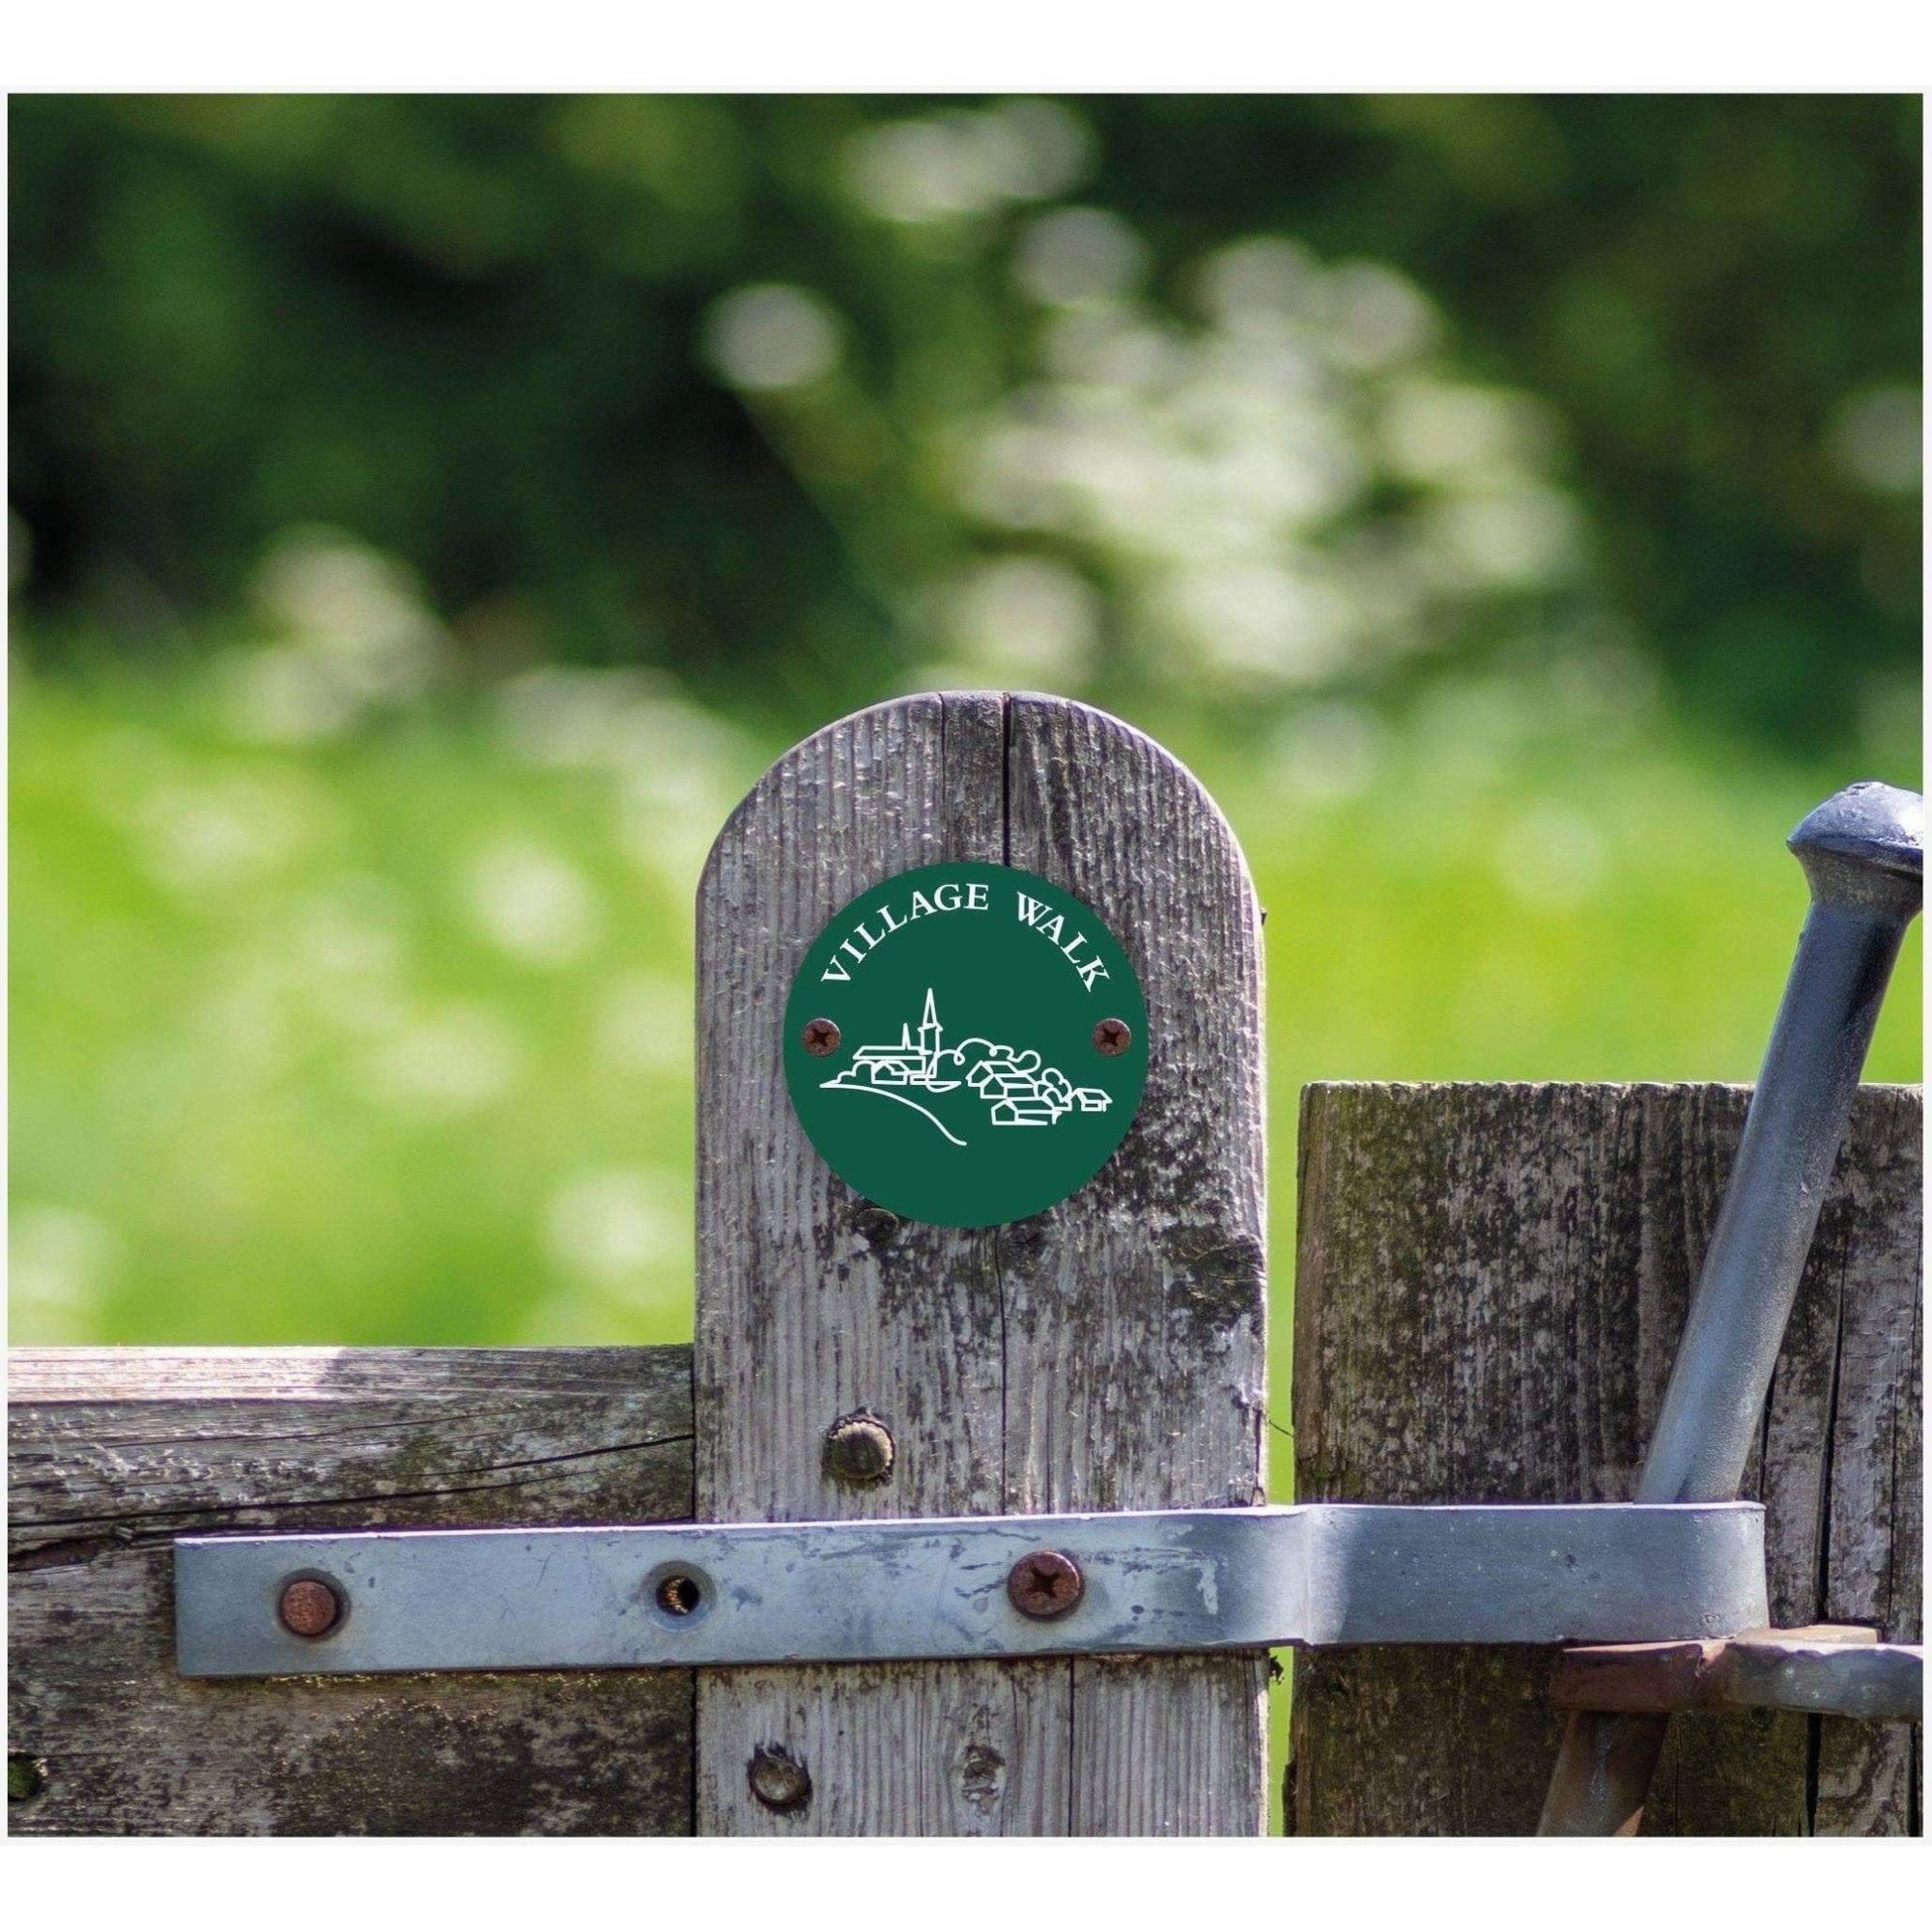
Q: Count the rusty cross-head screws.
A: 3